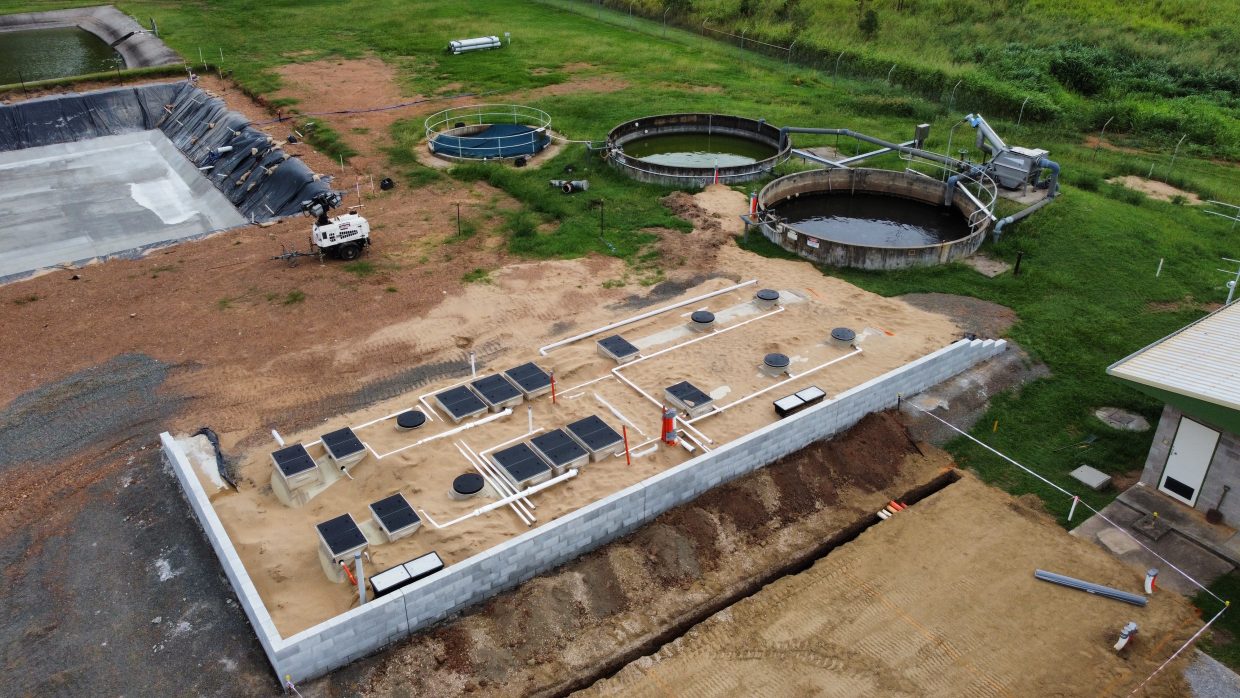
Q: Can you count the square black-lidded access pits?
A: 12